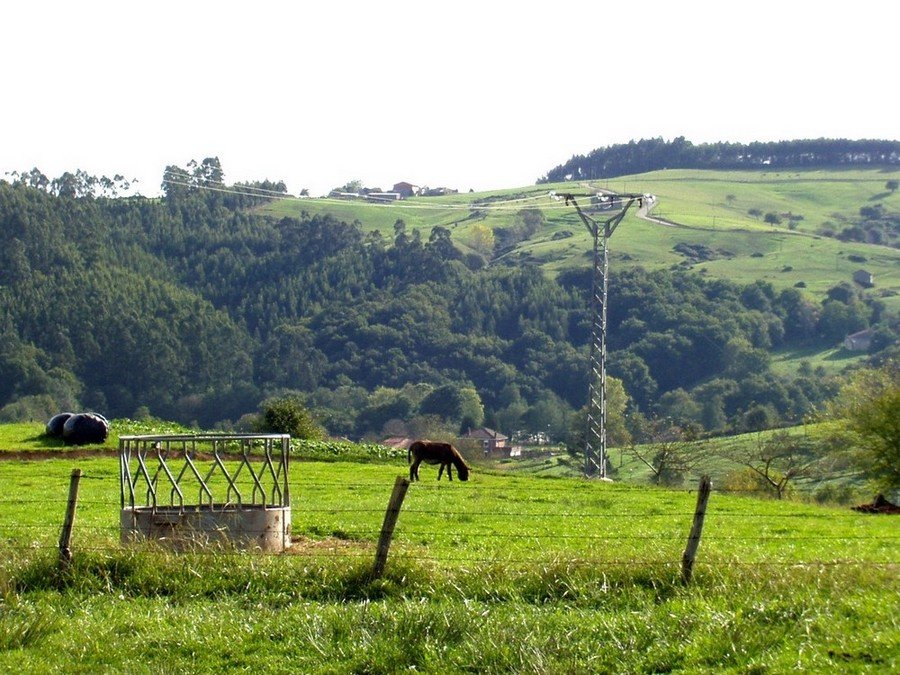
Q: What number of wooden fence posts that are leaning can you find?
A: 3